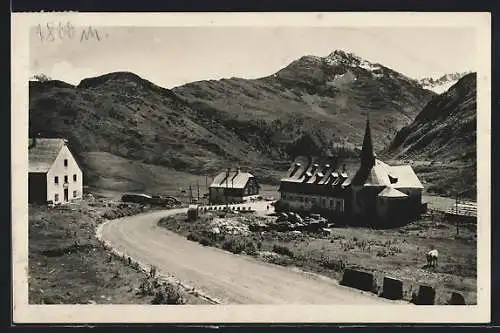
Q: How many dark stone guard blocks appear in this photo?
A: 4